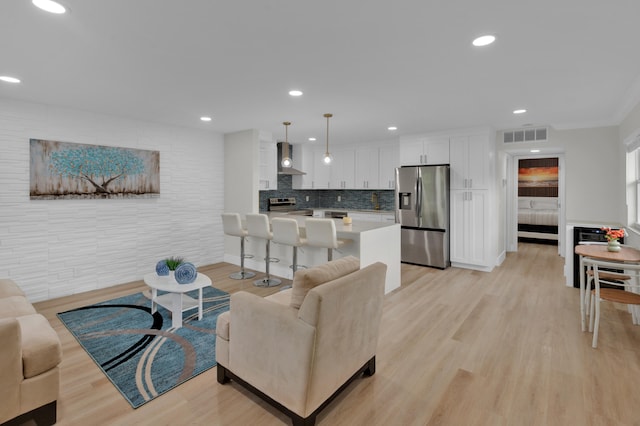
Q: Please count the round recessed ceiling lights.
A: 9